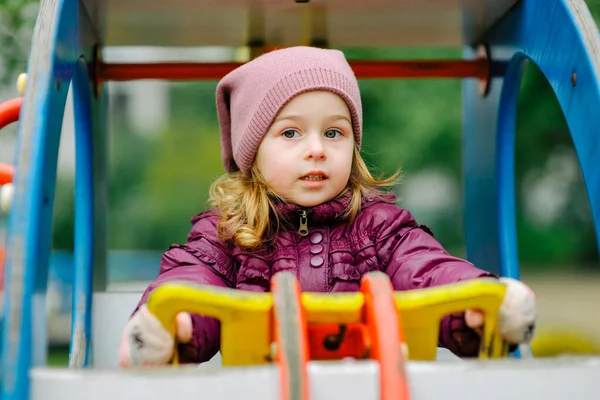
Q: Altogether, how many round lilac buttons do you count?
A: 3